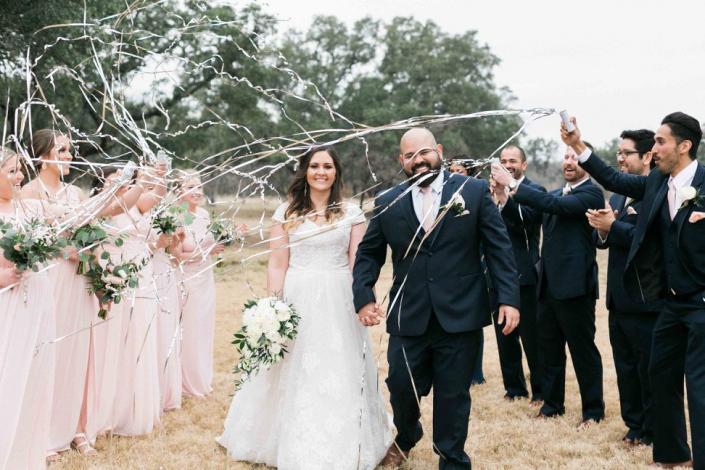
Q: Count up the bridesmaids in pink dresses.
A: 5